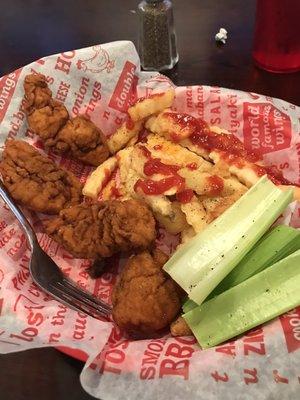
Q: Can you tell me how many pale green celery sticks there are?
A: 3